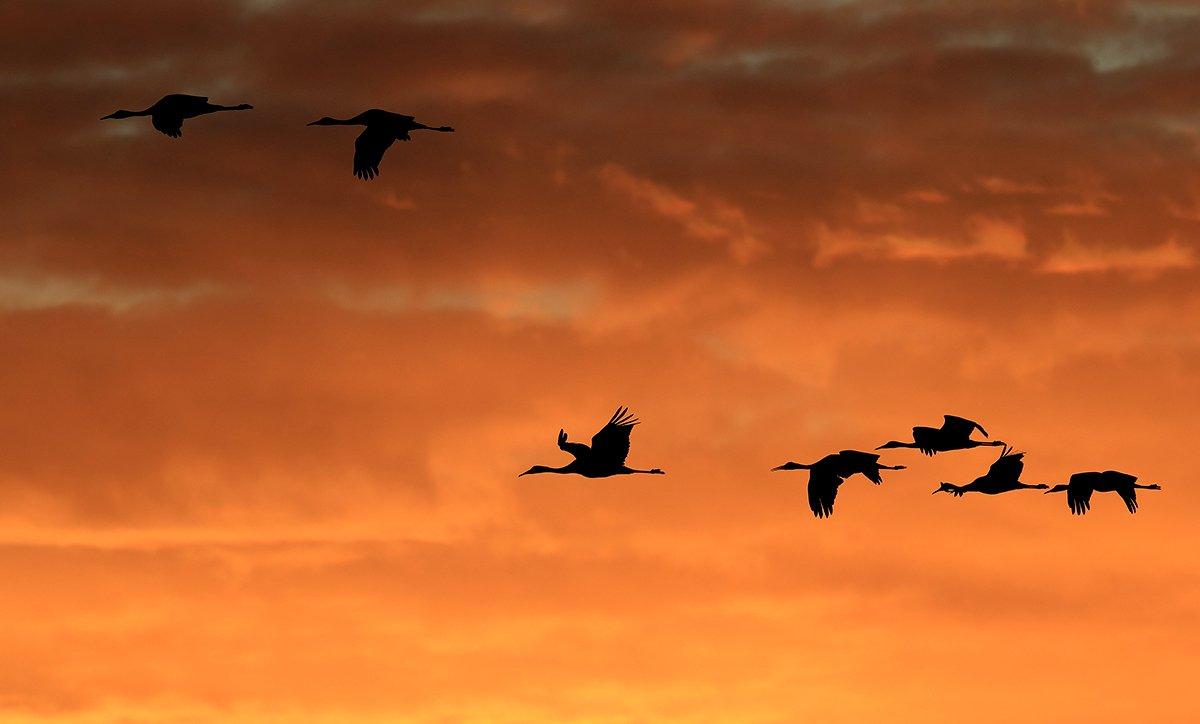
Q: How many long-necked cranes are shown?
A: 7